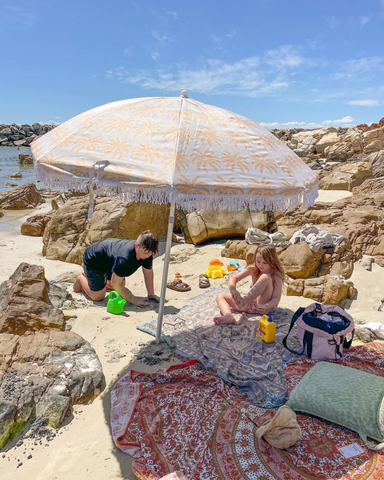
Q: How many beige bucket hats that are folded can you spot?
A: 1